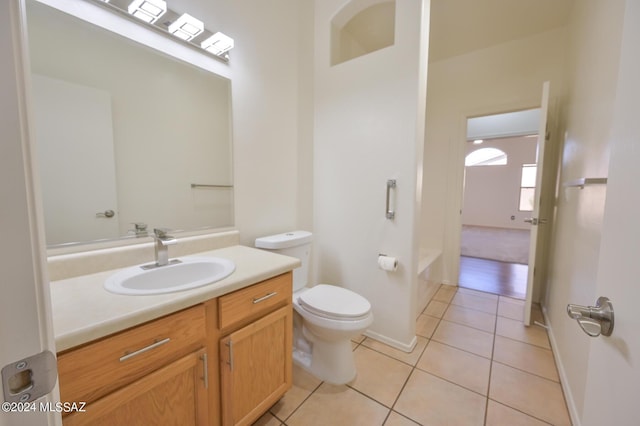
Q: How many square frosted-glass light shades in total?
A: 3